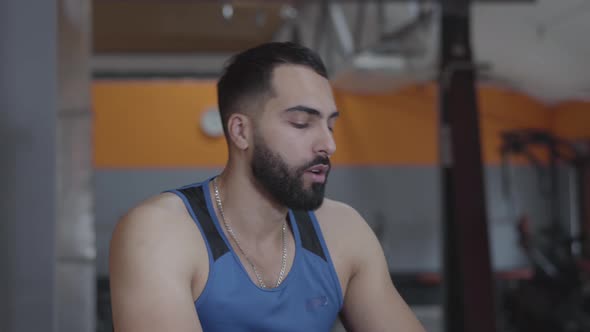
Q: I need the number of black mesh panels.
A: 2